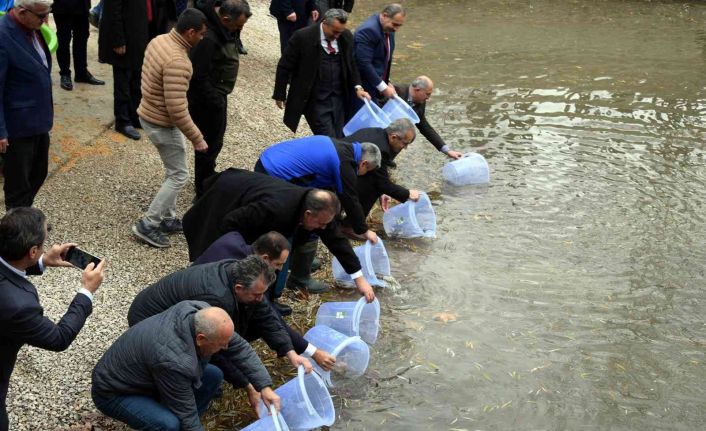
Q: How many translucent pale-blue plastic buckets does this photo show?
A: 9